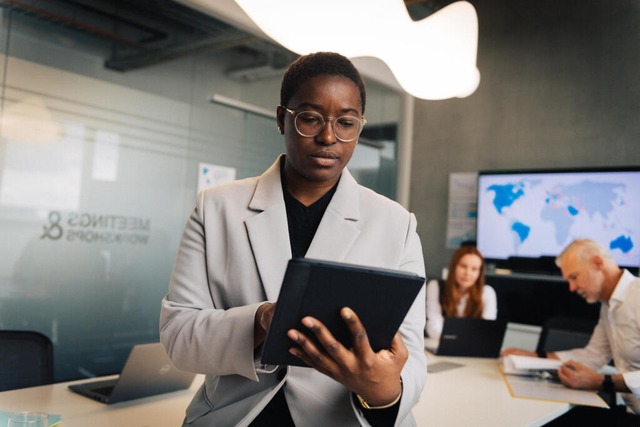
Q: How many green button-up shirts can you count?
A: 0